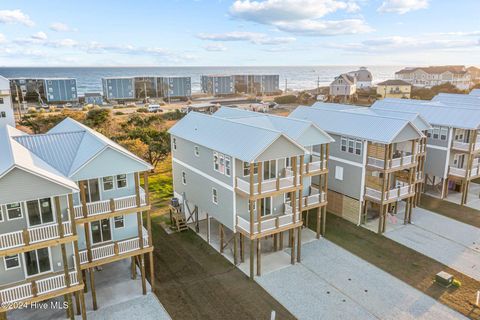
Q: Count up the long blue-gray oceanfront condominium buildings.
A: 3